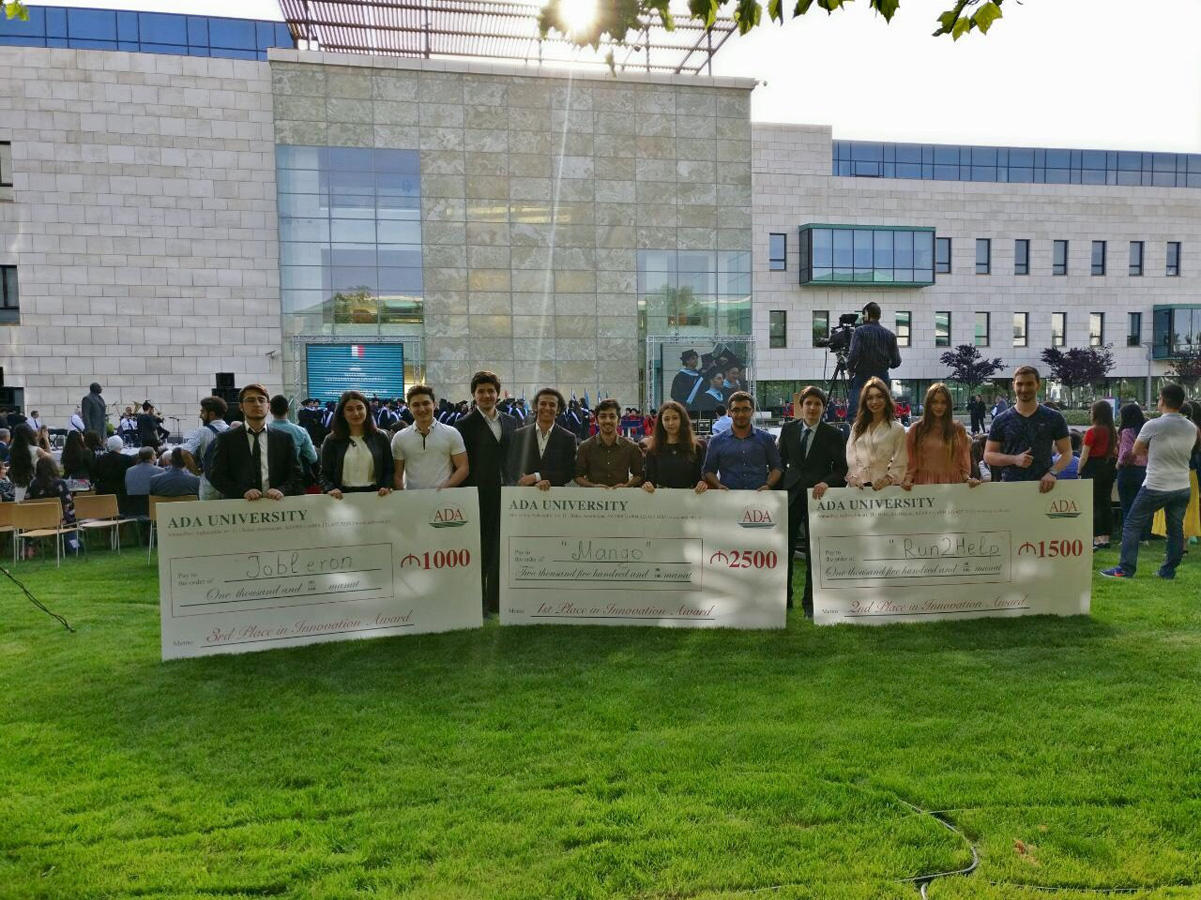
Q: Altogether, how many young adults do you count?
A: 12